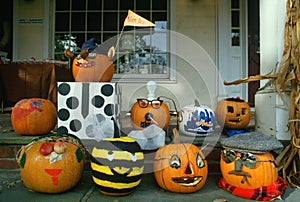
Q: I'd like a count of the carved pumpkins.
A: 2